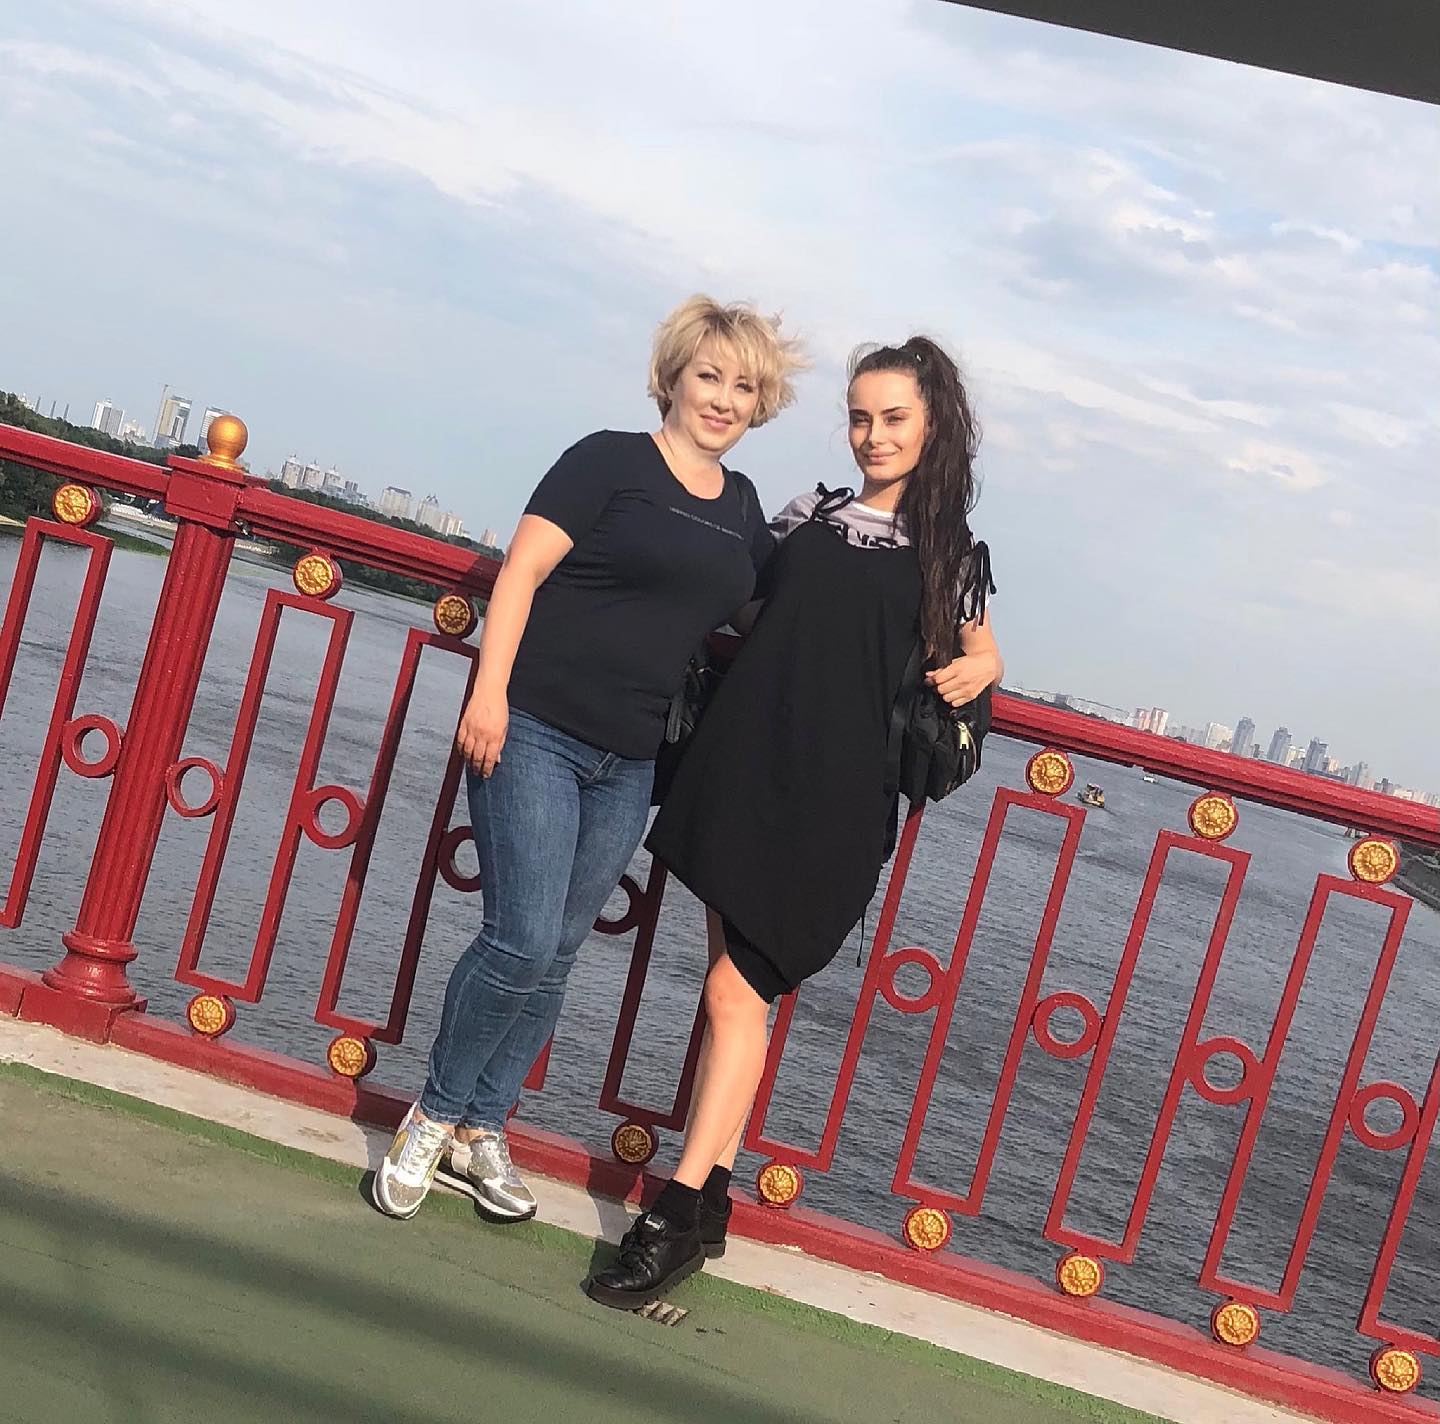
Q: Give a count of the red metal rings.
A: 9